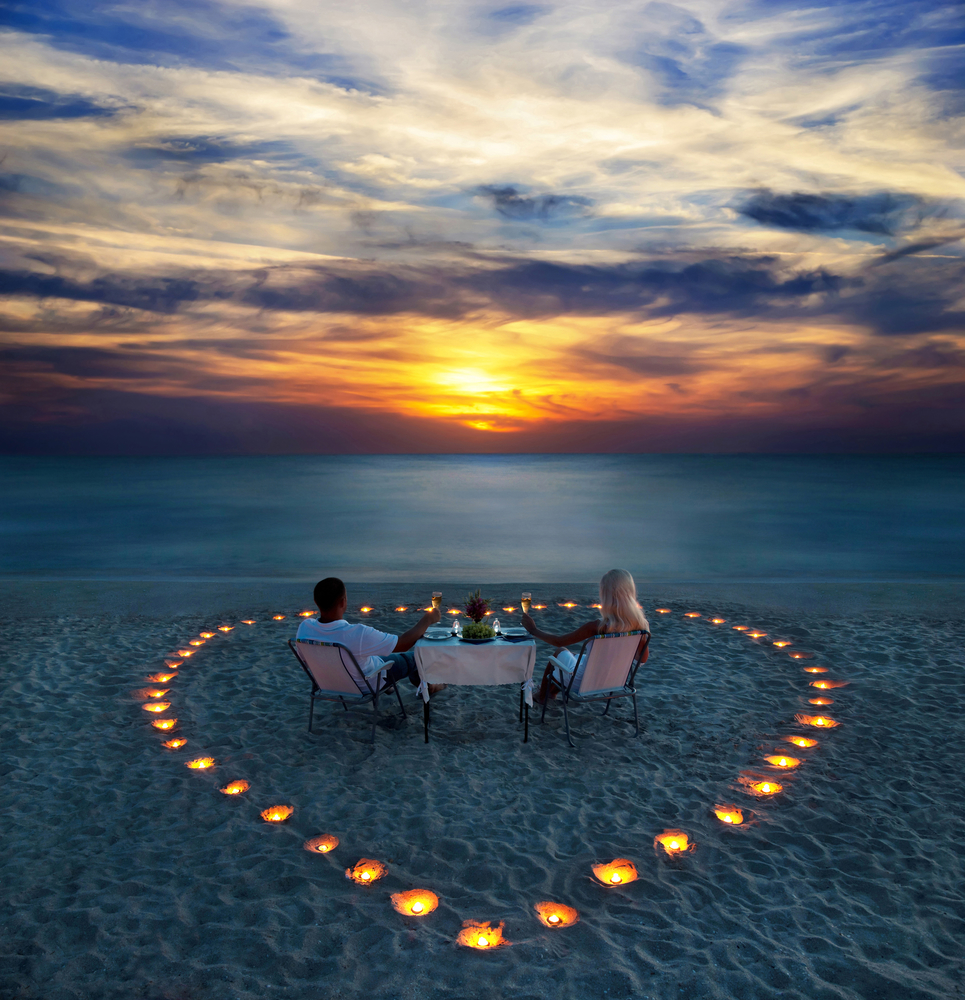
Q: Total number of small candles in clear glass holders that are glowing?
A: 2